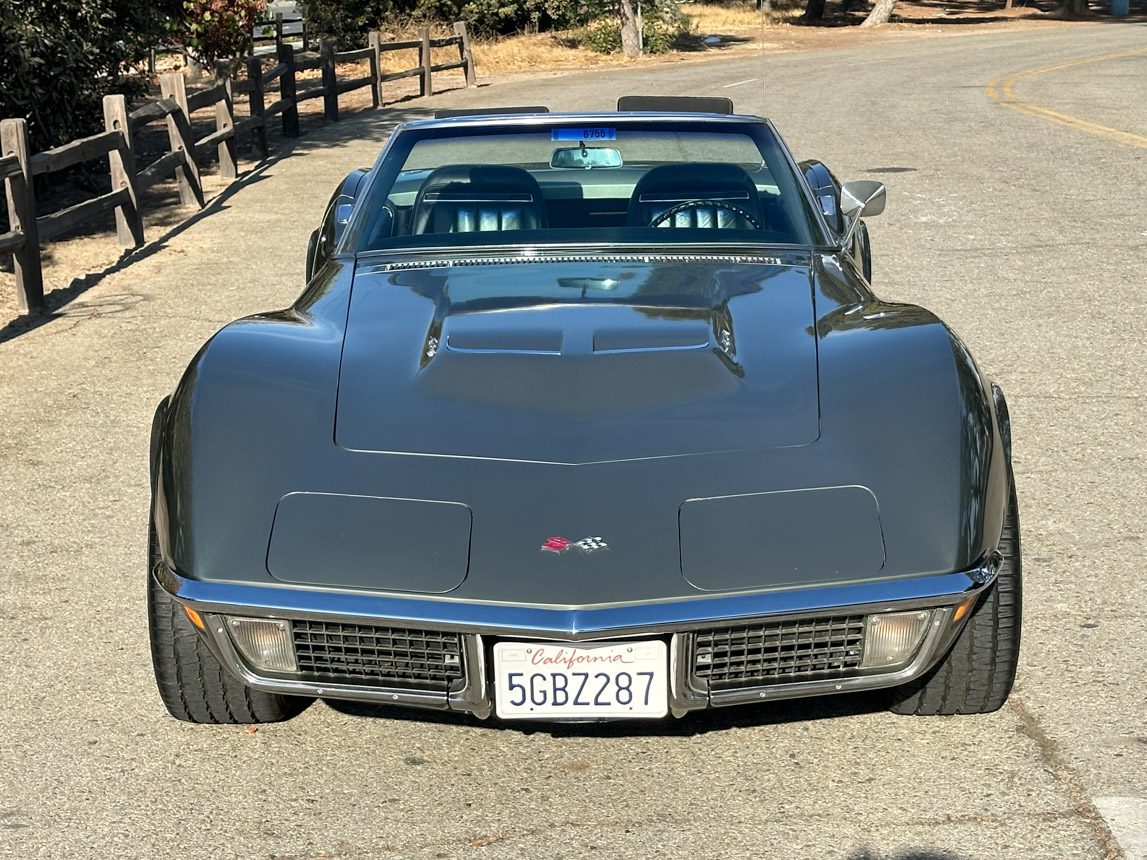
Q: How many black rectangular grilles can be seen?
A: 2